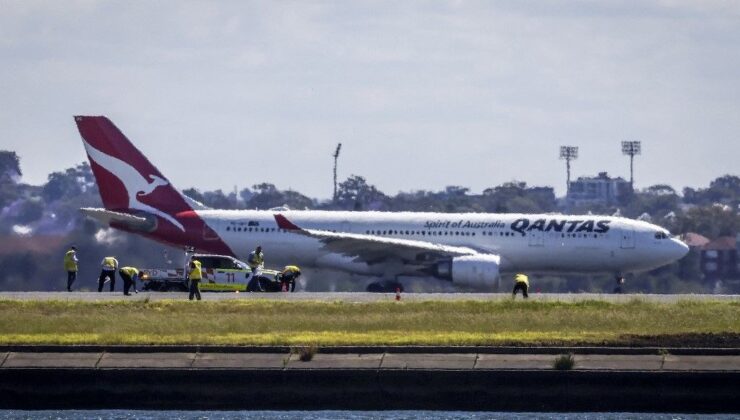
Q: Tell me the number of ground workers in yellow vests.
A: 7